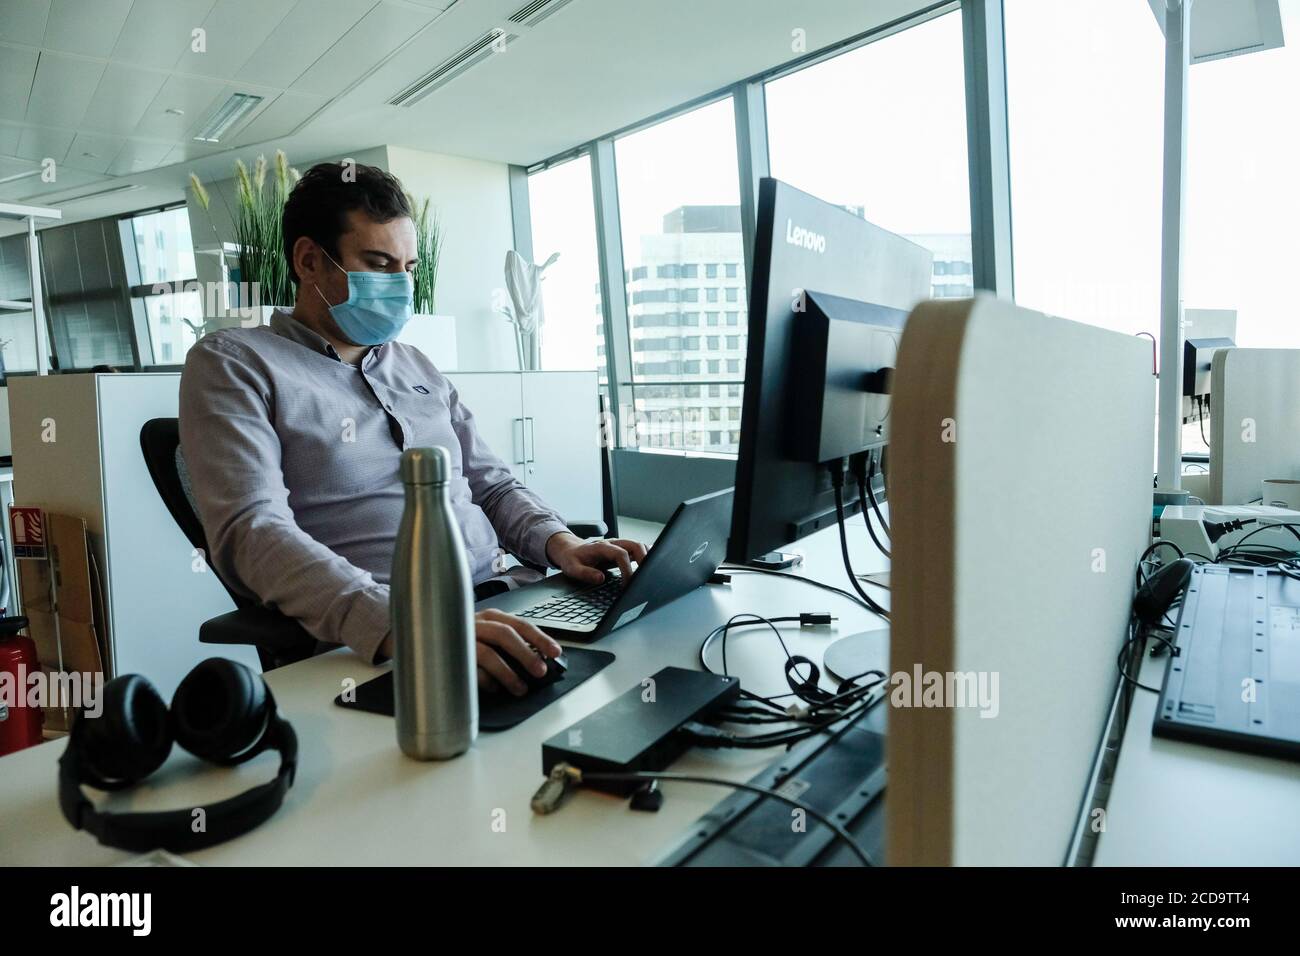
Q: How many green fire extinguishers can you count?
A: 0